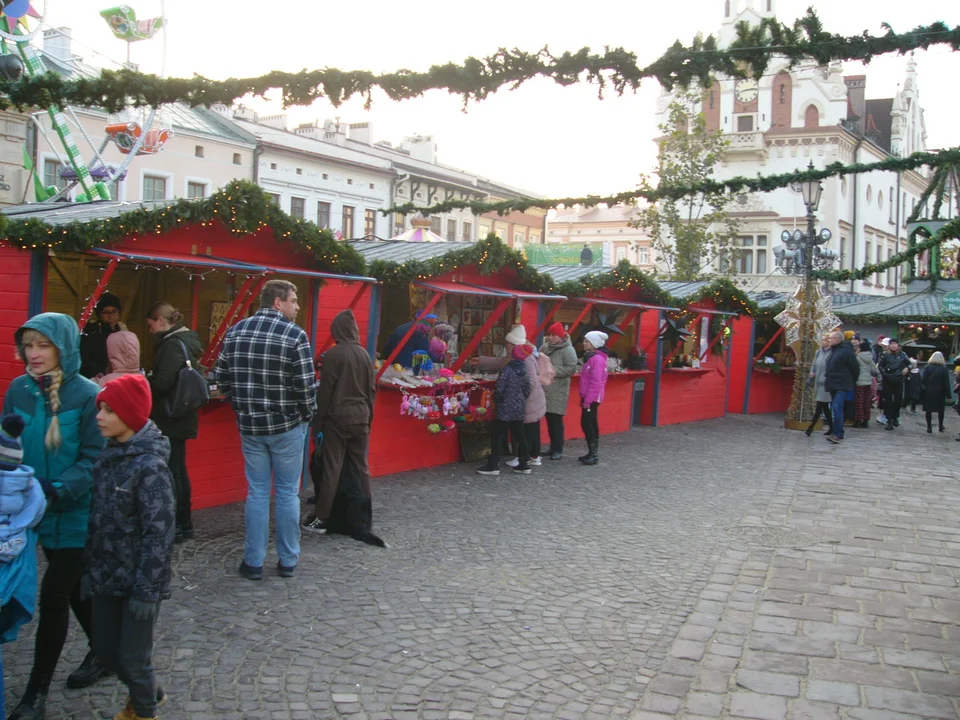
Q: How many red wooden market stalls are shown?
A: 5